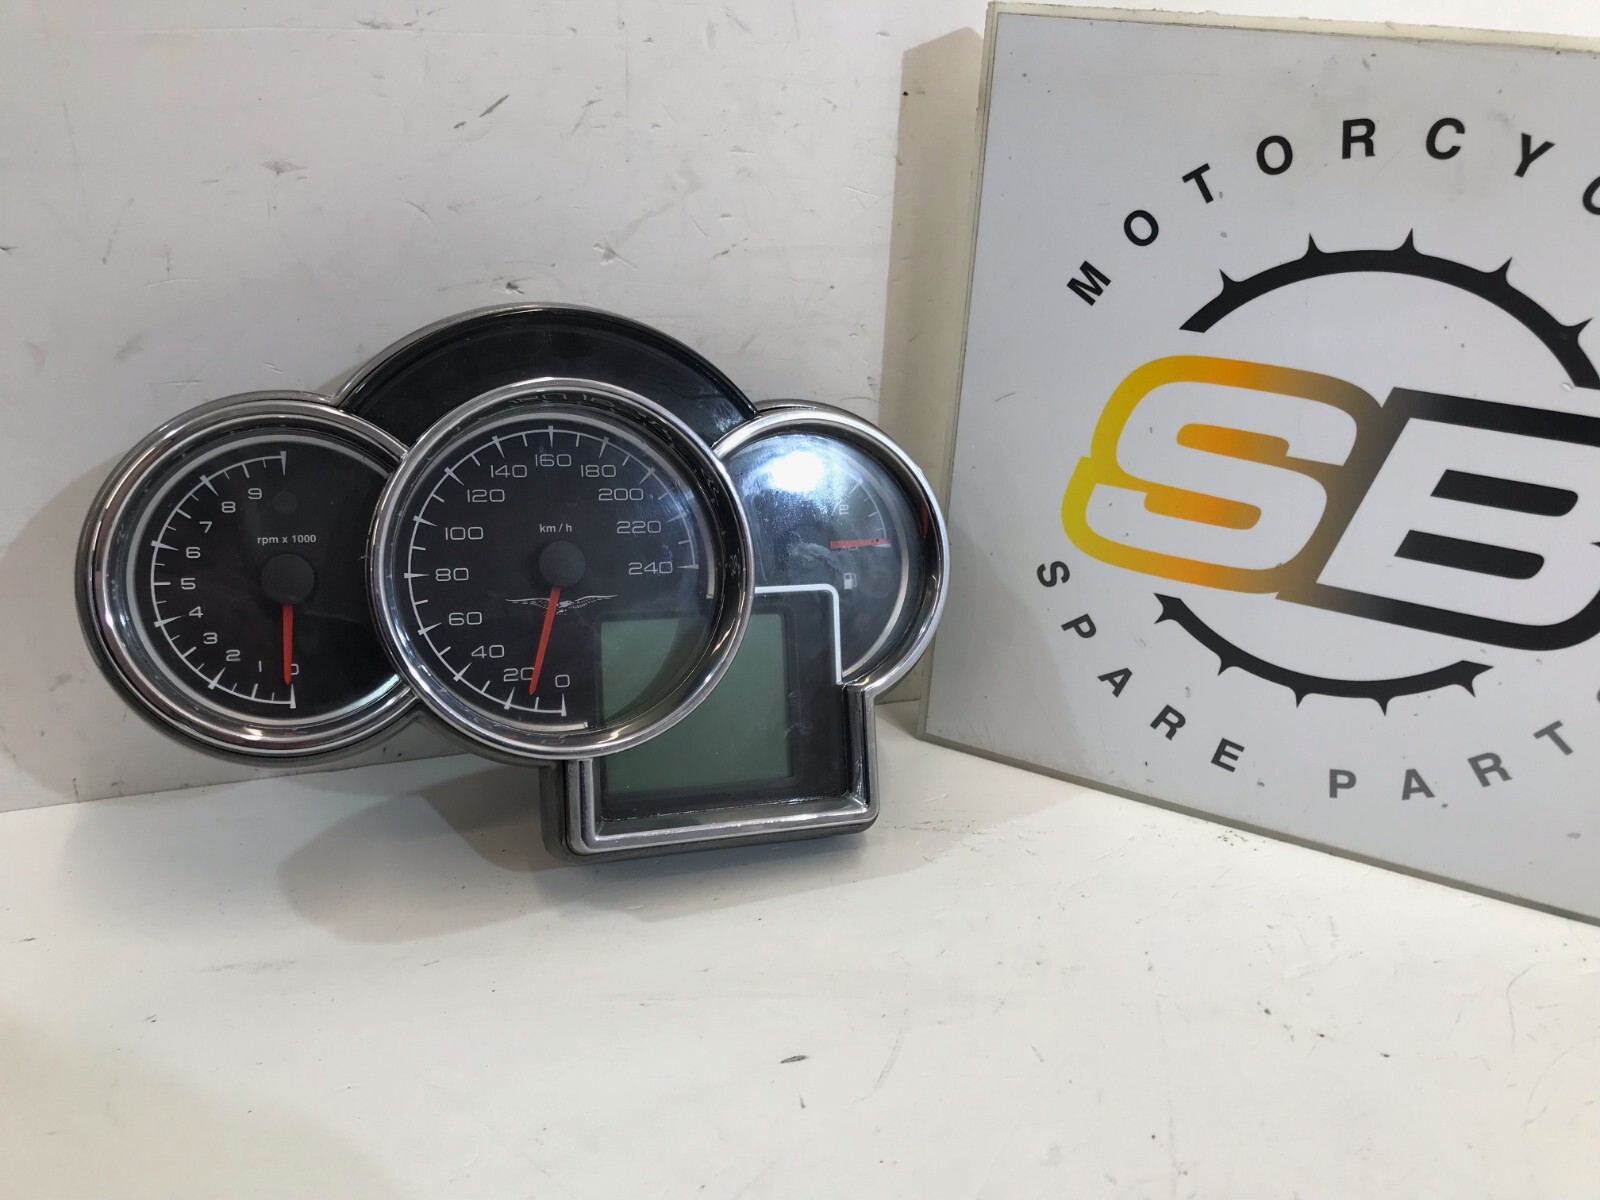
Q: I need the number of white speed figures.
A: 13